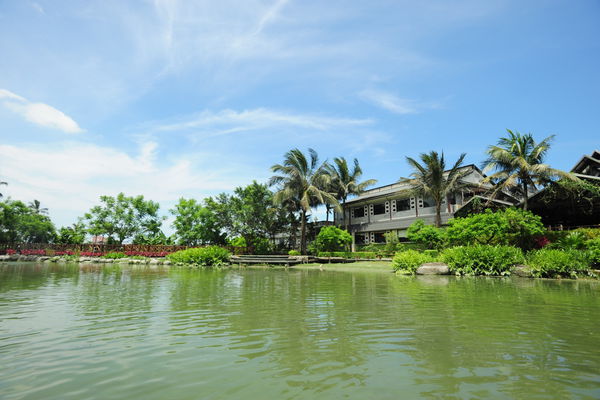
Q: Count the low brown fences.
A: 1